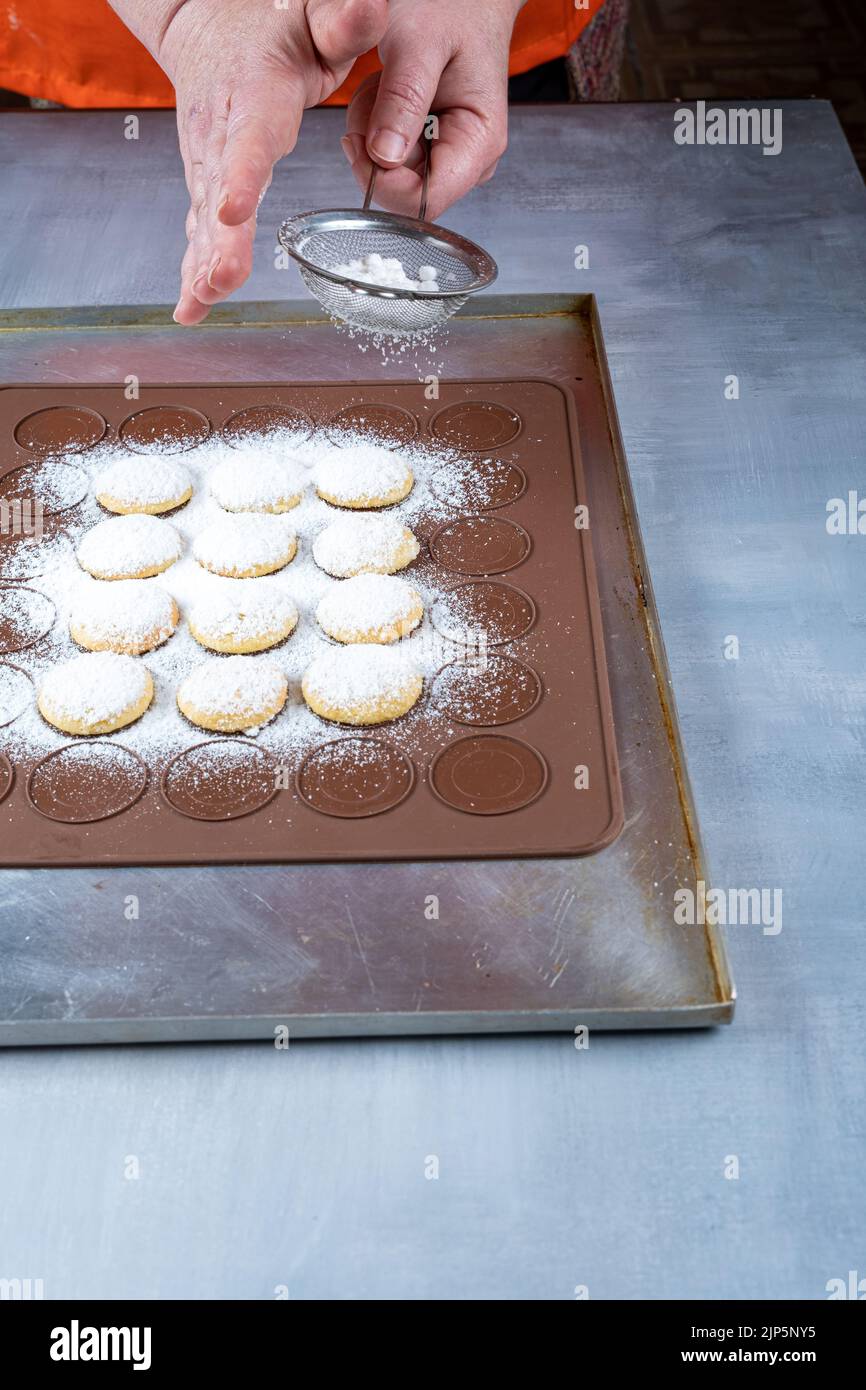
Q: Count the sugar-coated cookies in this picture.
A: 12